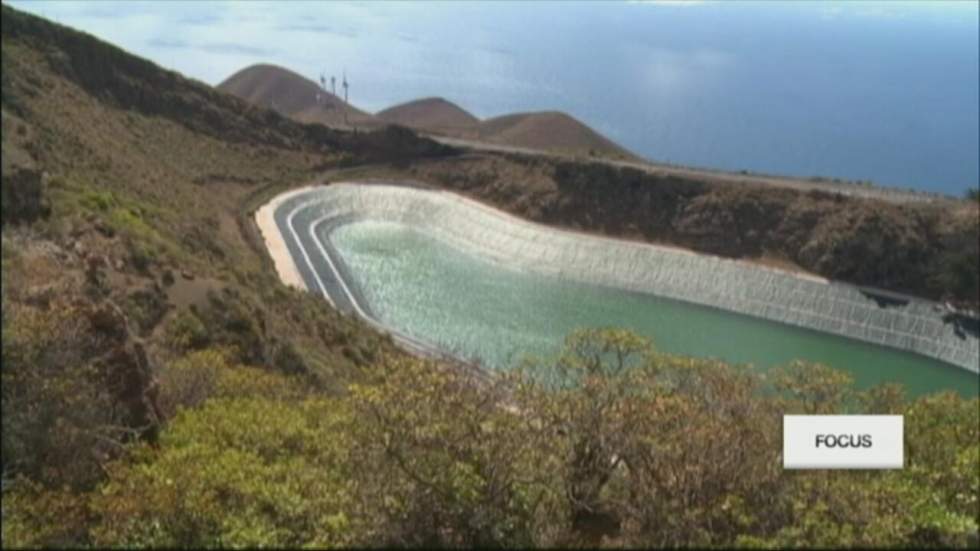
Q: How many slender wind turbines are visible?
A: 3